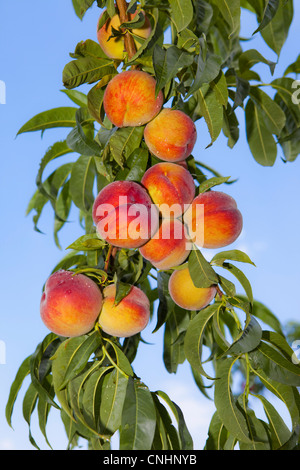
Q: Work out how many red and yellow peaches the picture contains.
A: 10